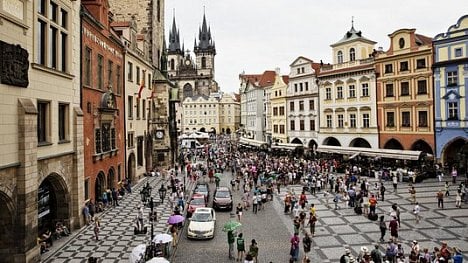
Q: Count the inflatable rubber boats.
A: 0